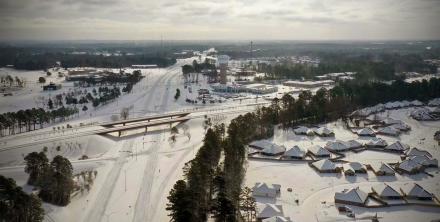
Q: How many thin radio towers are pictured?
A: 2